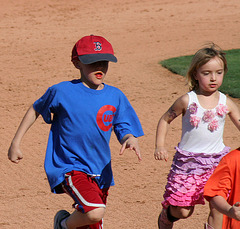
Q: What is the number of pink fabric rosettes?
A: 5